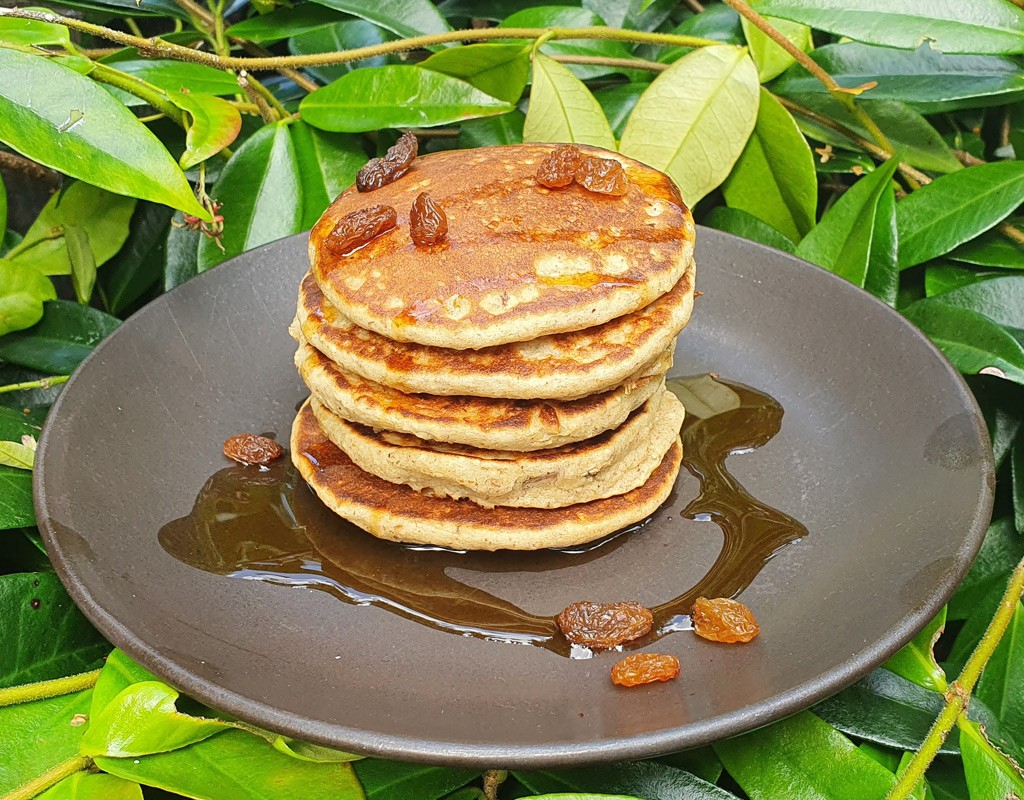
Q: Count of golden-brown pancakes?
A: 5